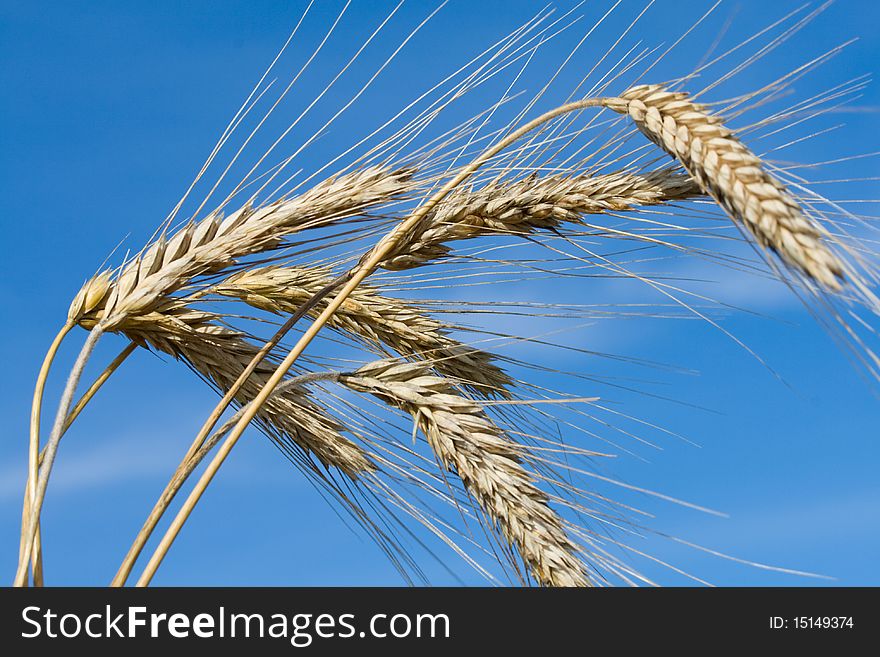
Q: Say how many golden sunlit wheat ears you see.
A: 6